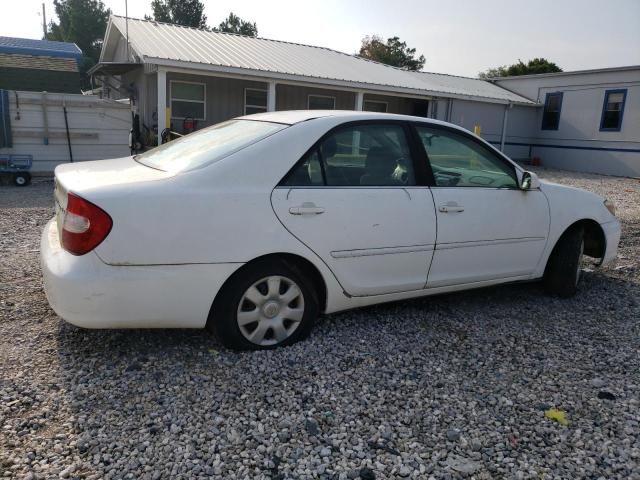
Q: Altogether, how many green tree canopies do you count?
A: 5